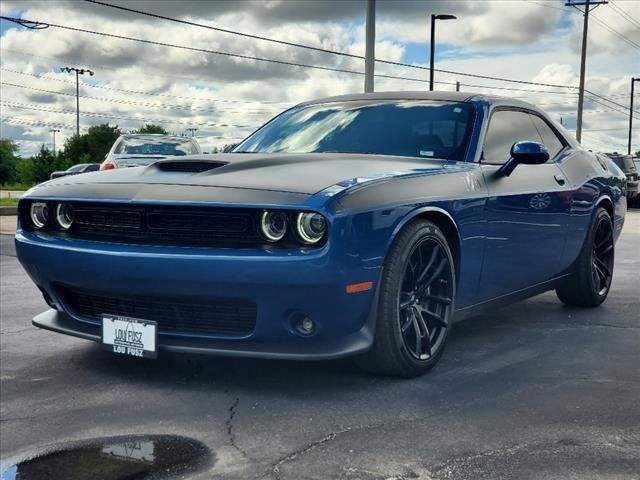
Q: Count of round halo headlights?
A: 4